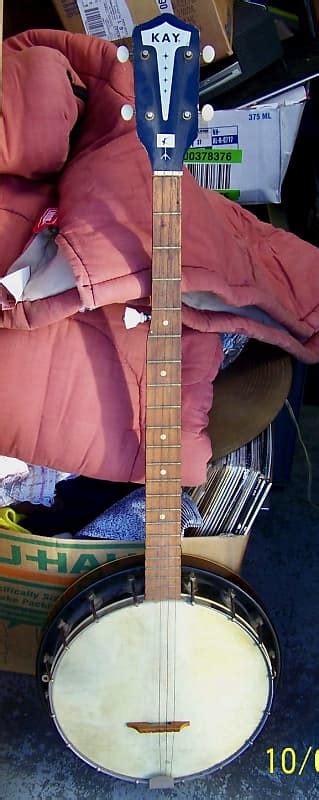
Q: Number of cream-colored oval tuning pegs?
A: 4